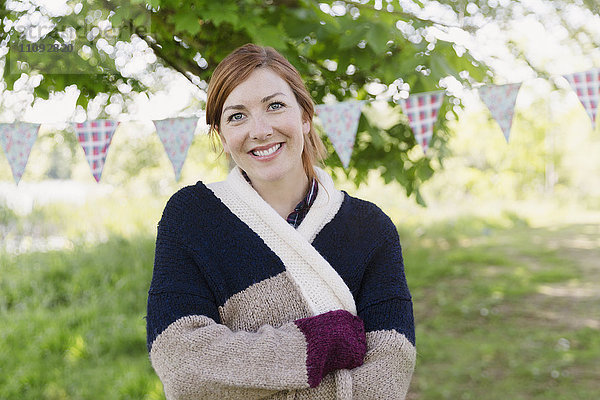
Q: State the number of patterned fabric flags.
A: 7